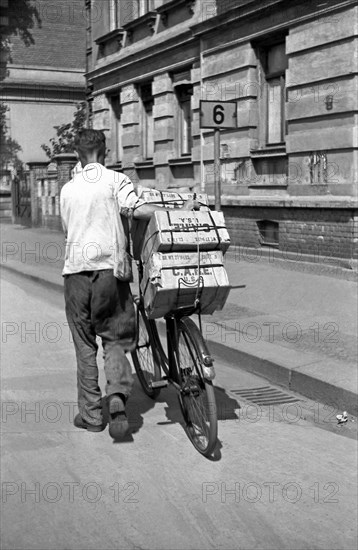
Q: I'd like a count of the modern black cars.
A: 0